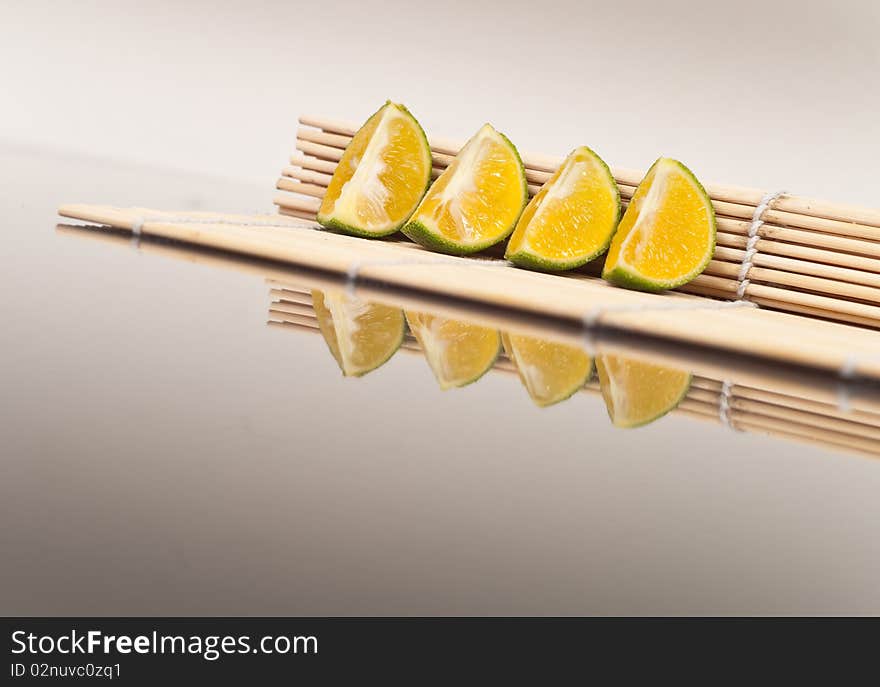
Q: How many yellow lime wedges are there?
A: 4